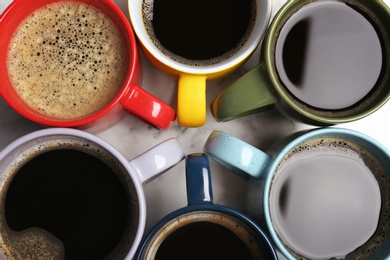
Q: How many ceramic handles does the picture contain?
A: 6